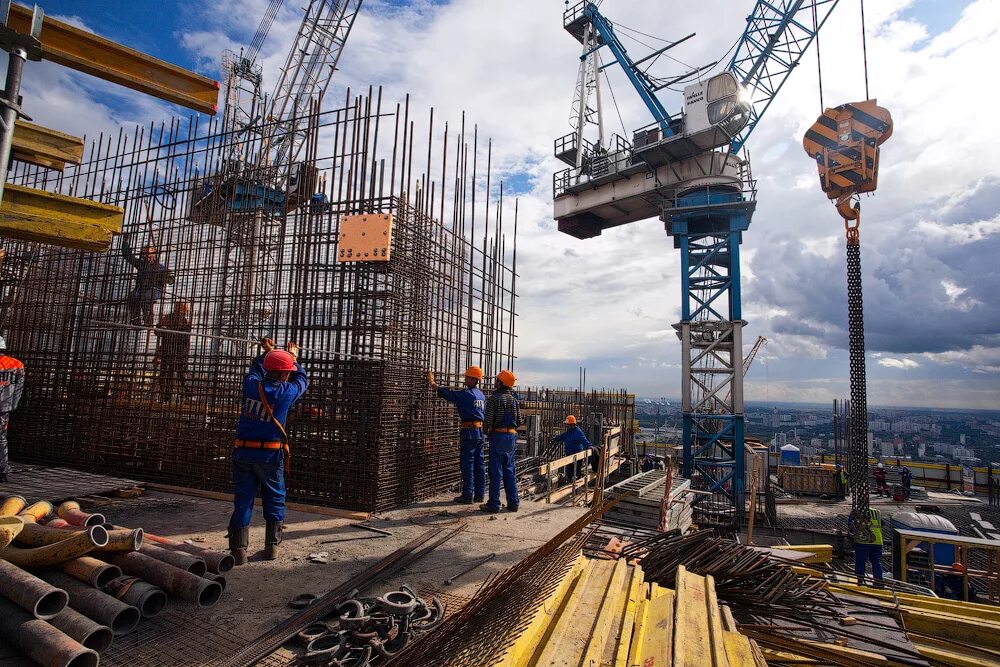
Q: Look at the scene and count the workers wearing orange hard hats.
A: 3